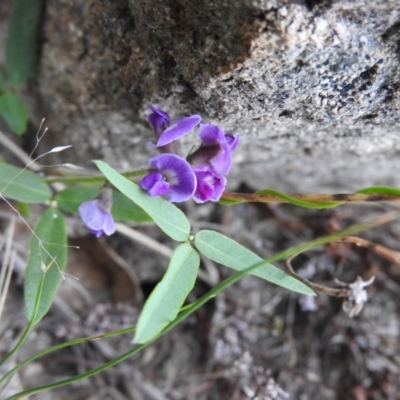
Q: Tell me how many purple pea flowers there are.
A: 5